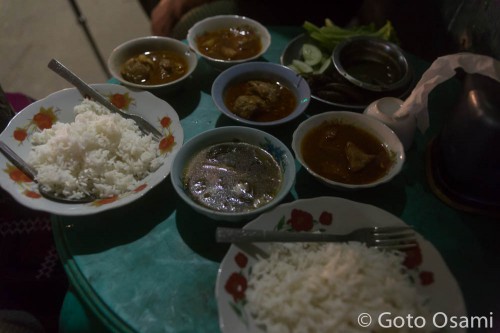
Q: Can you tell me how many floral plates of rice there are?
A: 2